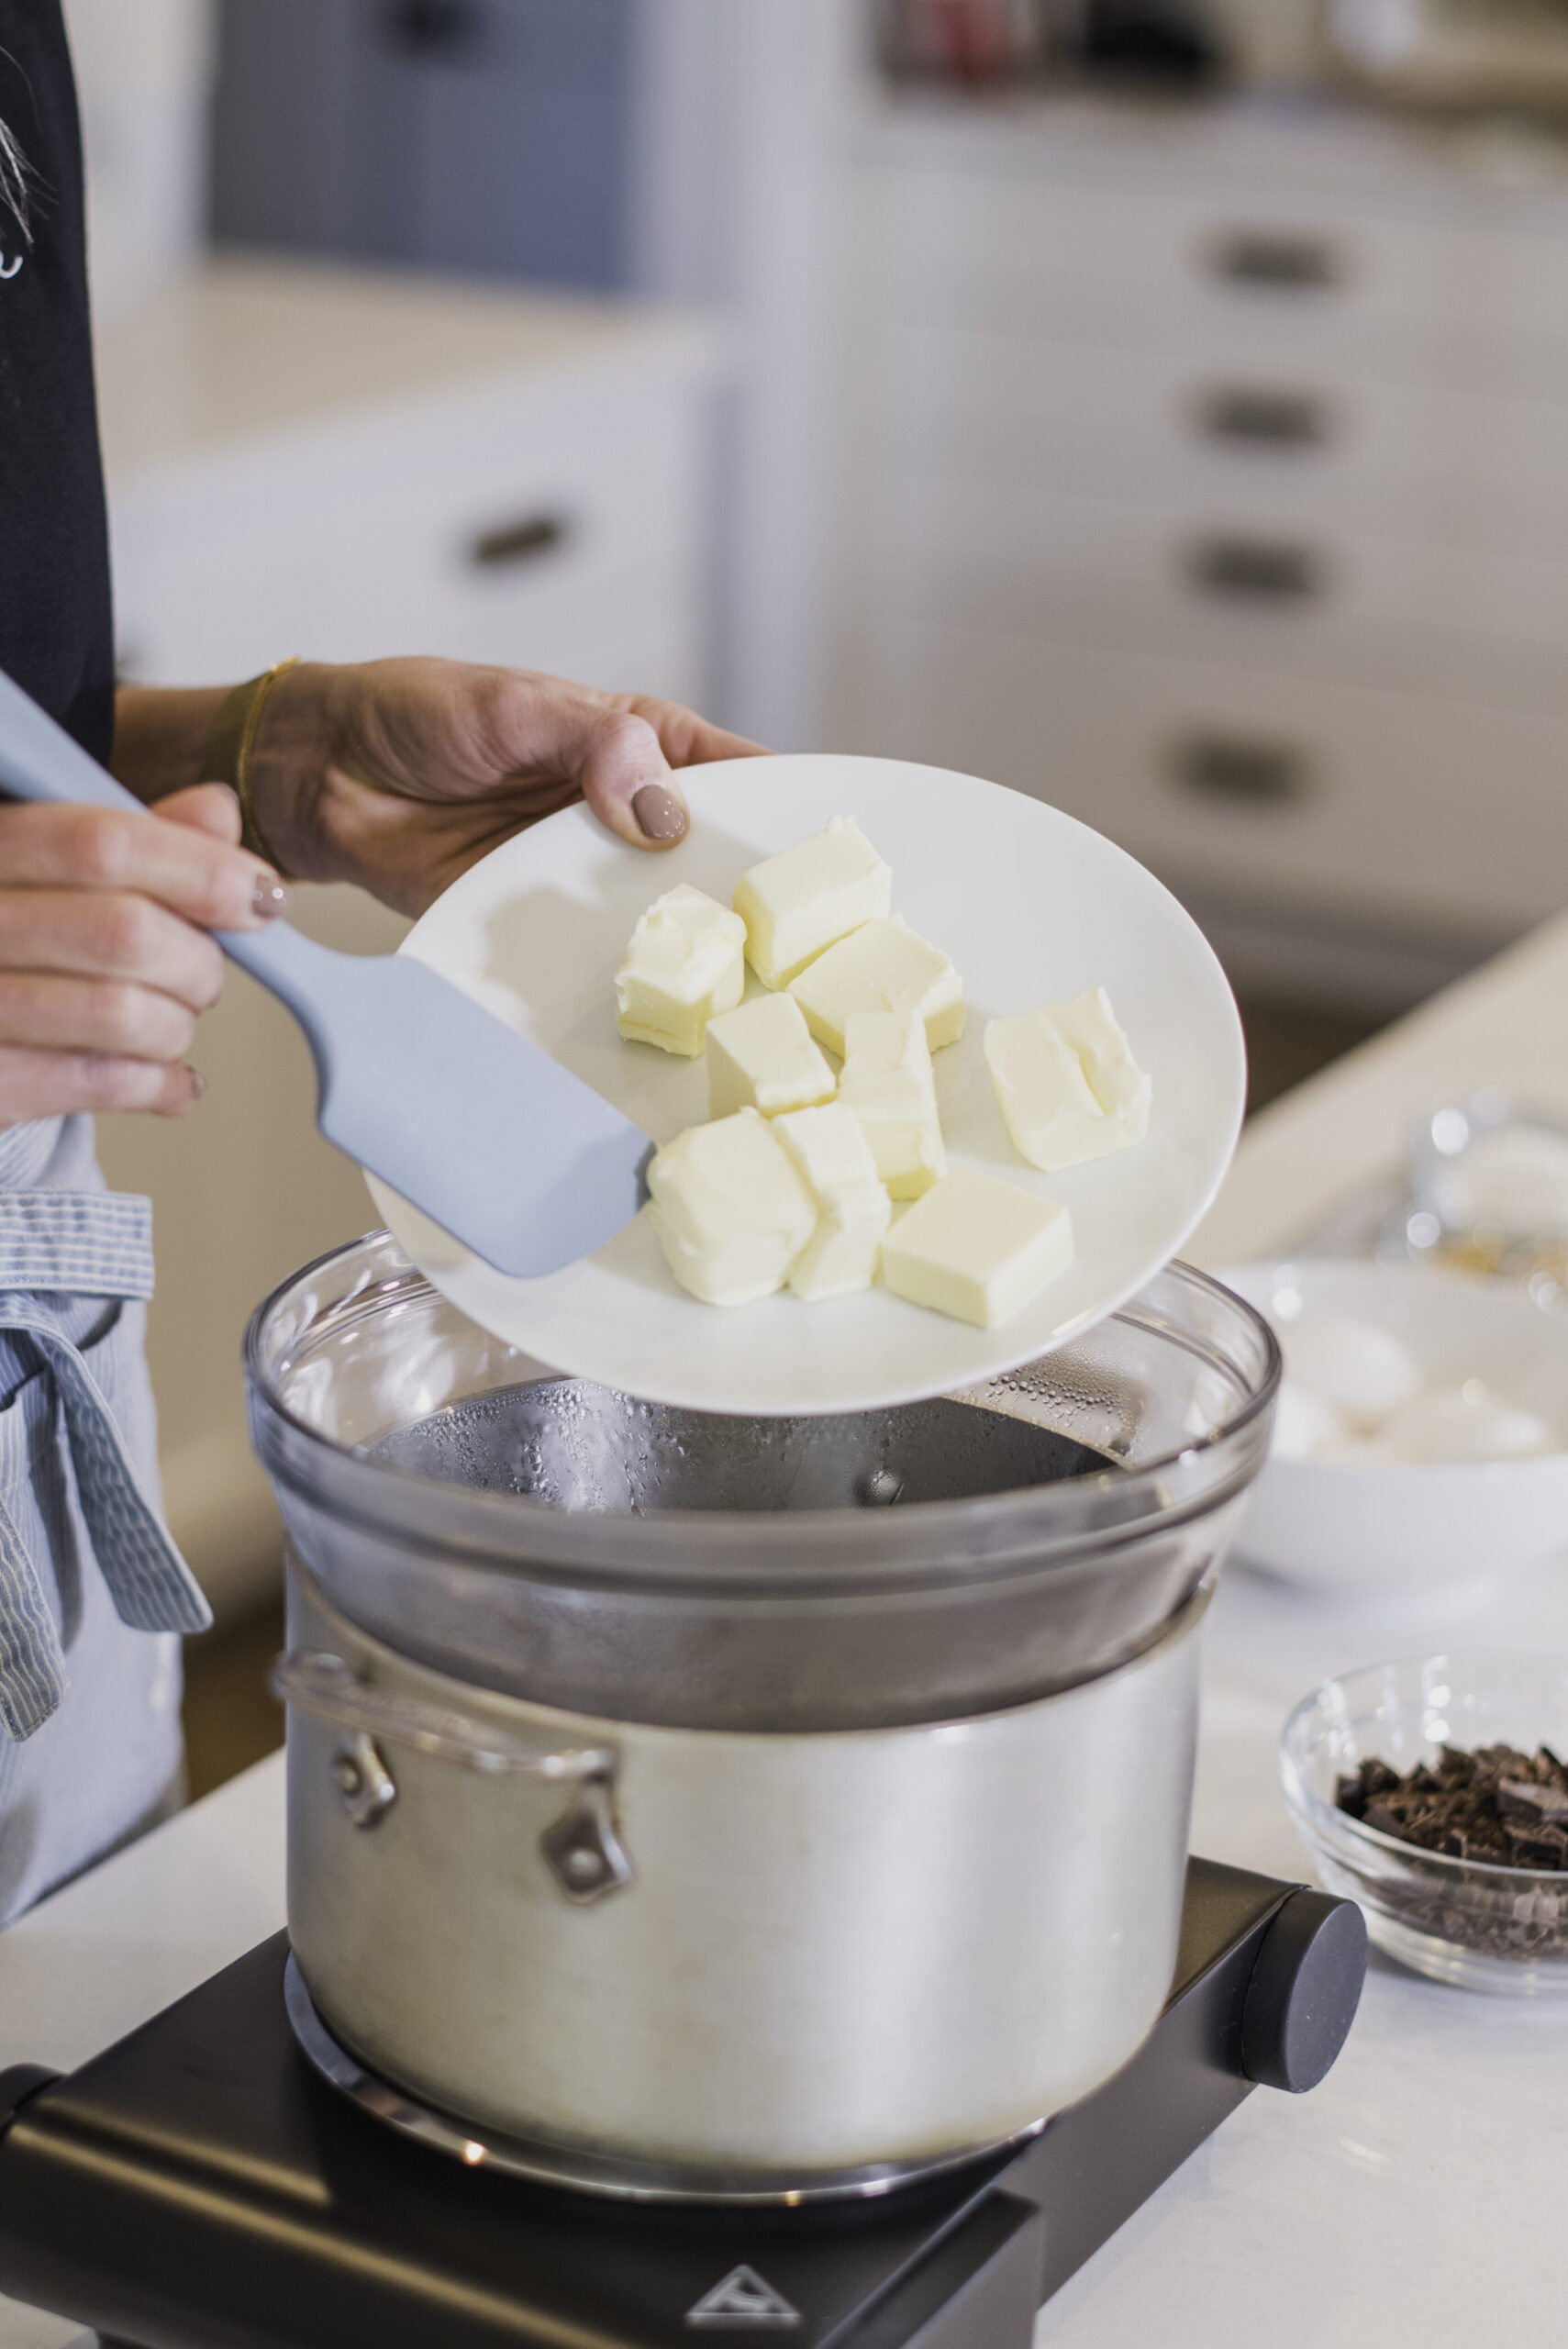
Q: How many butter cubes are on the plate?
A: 9